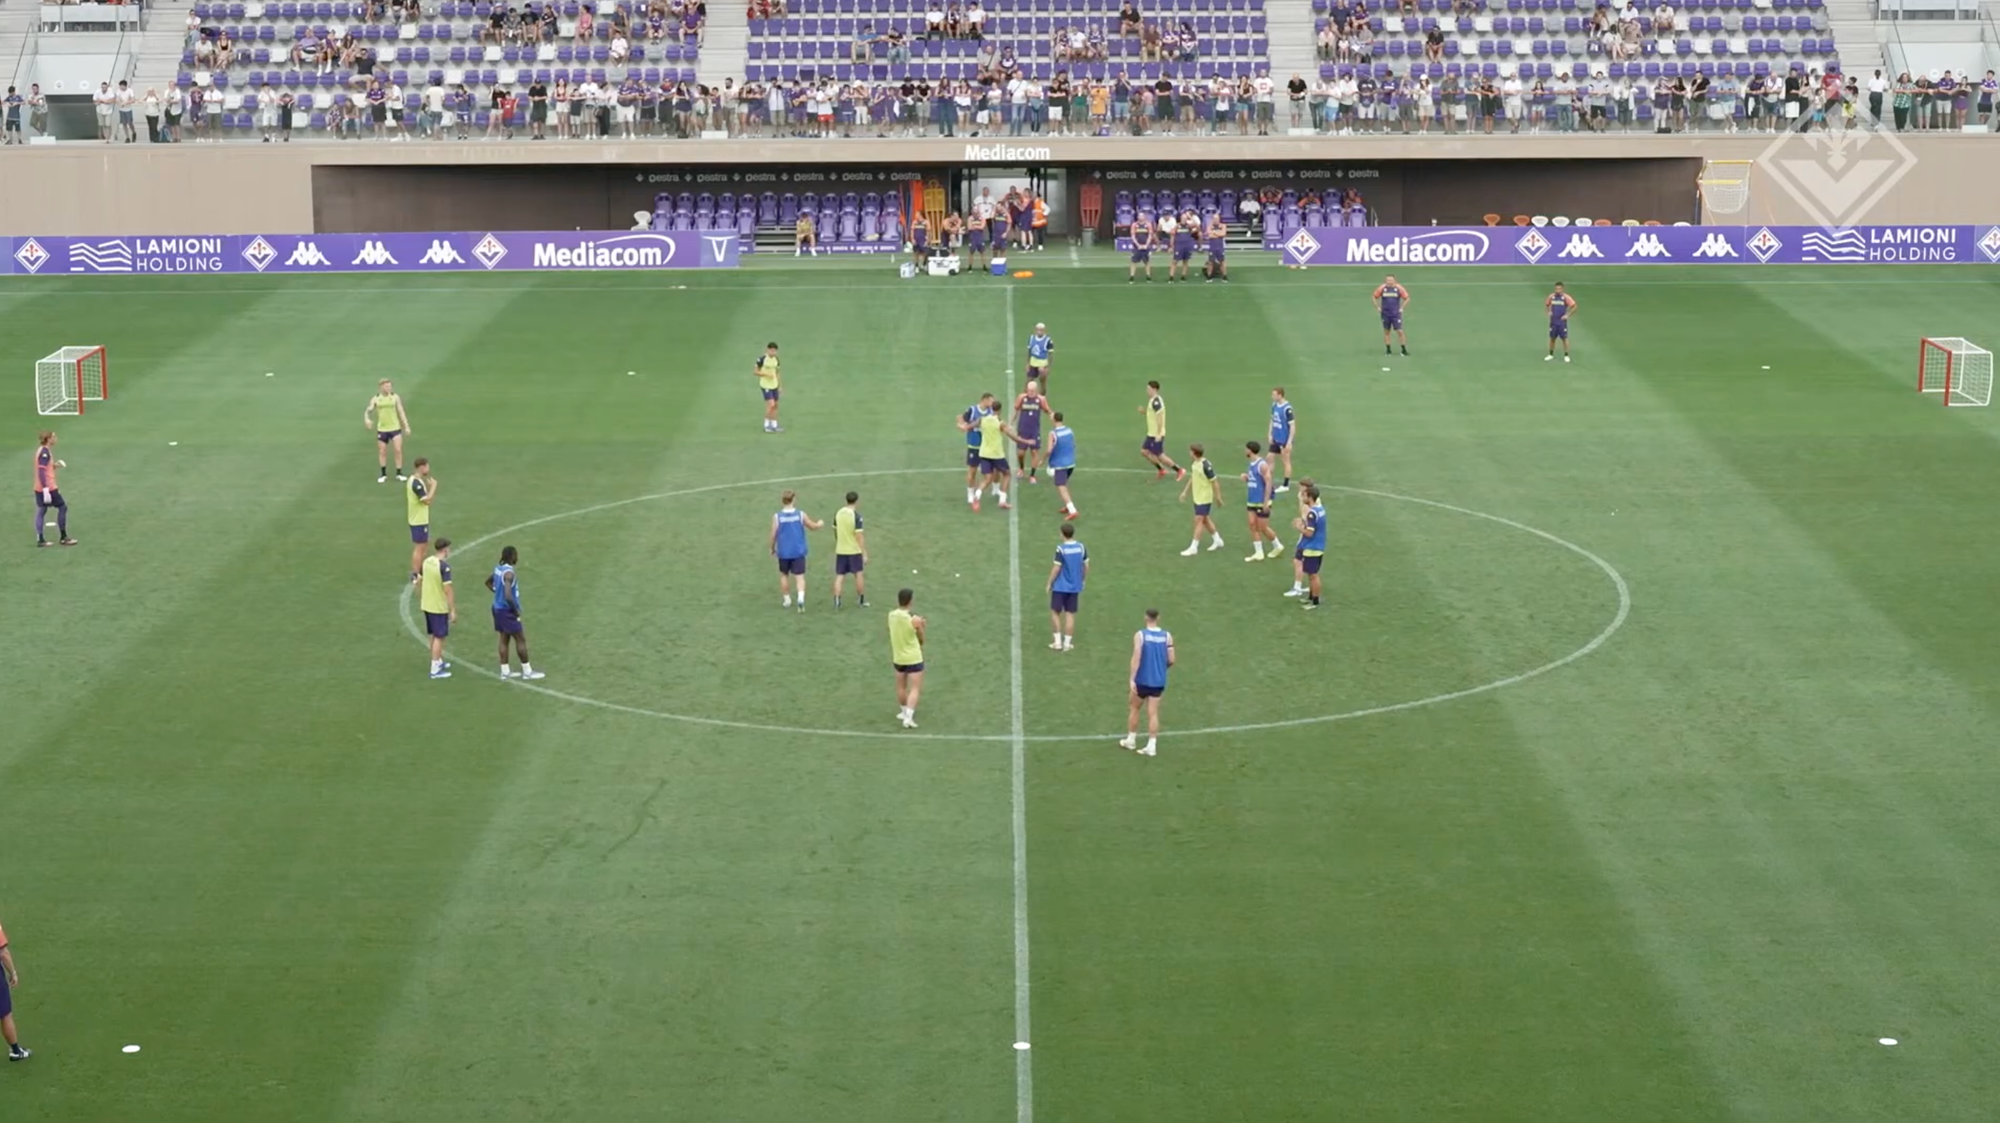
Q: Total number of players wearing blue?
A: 10